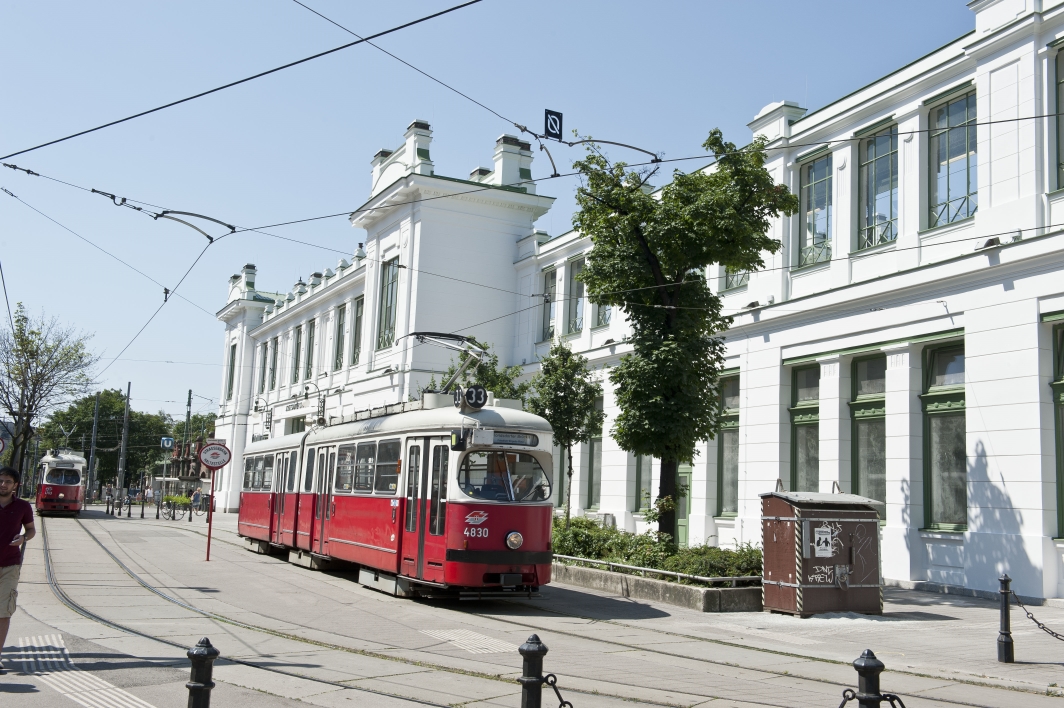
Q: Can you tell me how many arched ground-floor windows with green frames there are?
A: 0